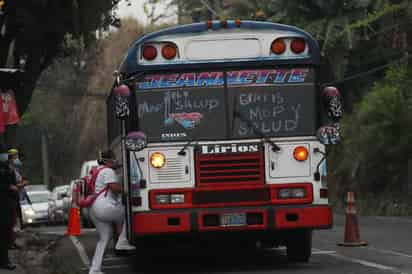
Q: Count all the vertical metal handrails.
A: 1